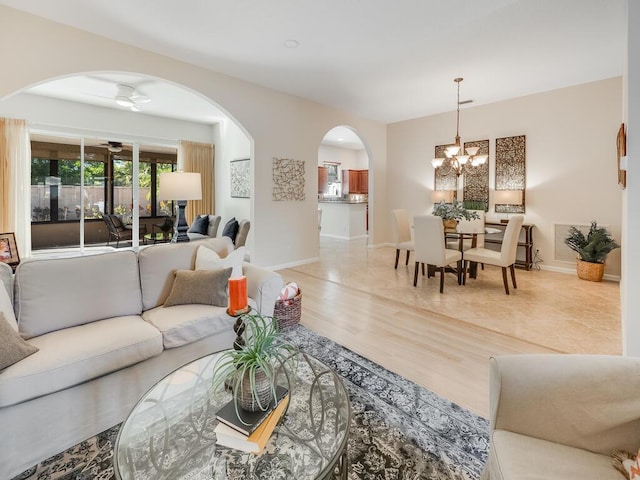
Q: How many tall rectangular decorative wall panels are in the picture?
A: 3